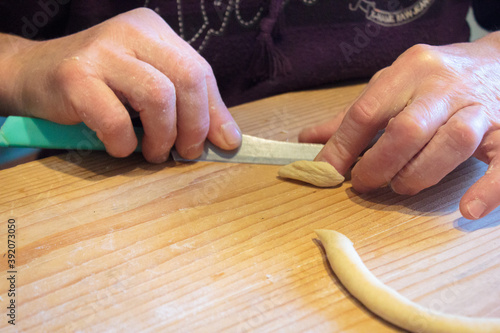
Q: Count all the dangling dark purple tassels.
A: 1